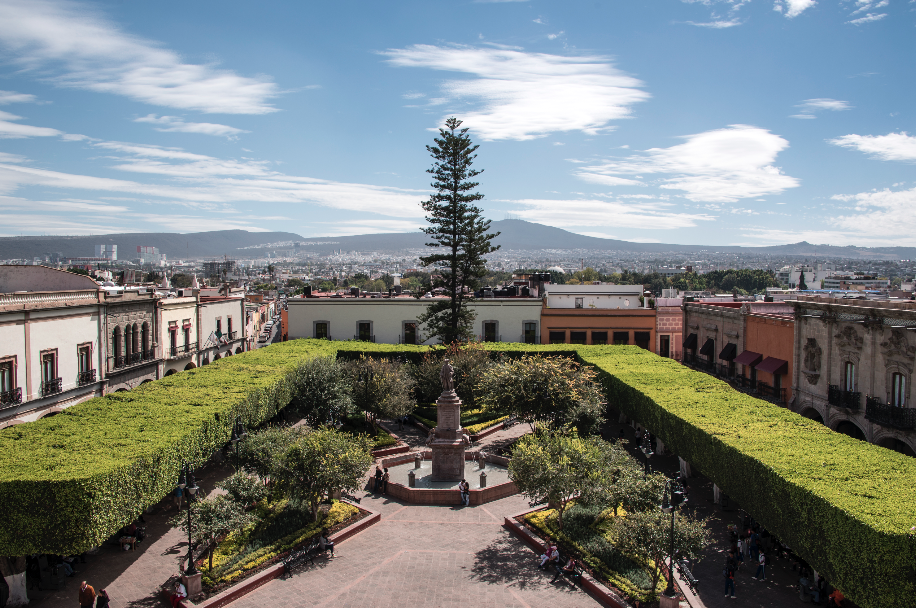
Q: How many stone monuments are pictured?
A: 1